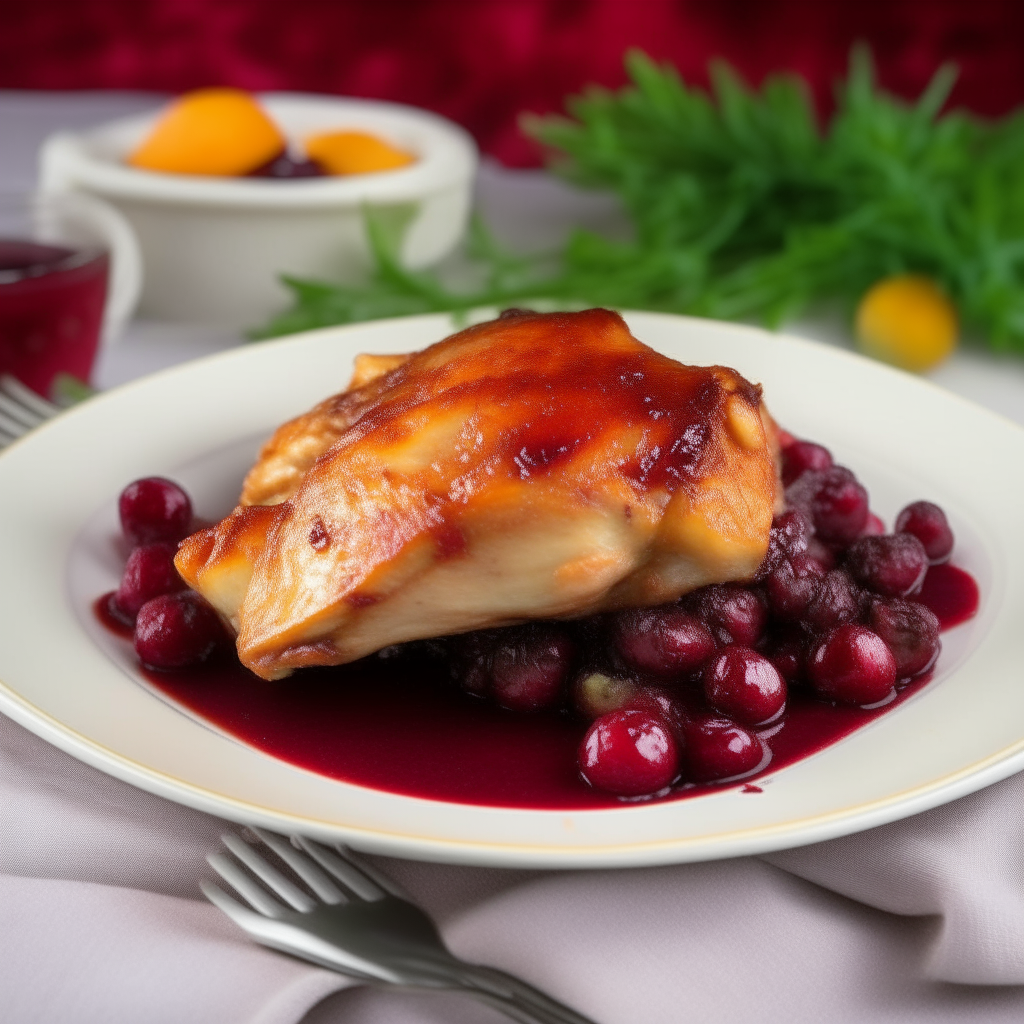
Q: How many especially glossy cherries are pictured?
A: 4